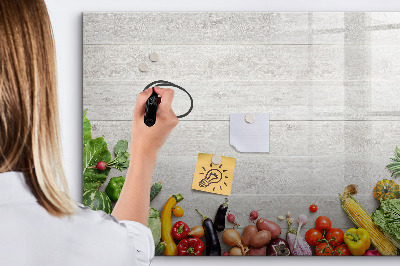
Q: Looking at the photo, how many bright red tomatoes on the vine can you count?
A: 5